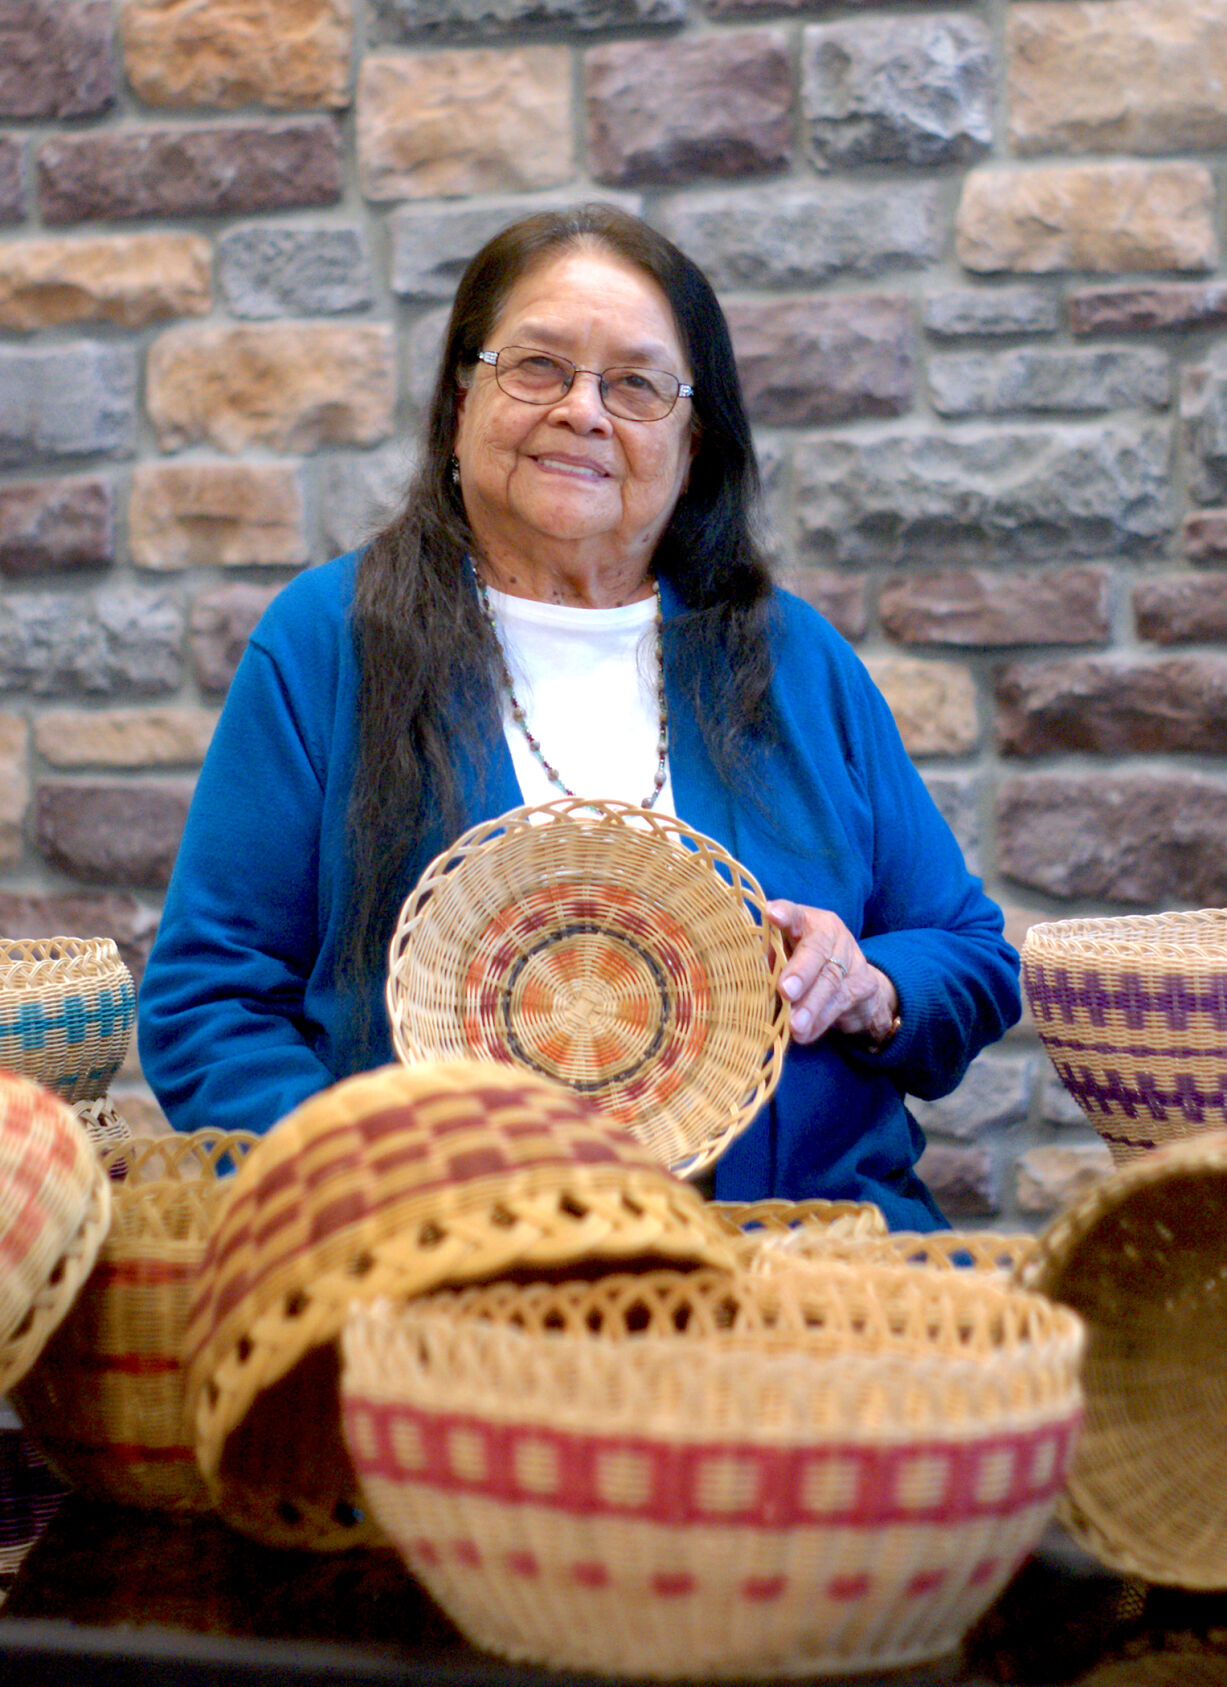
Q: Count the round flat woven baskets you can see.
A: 1